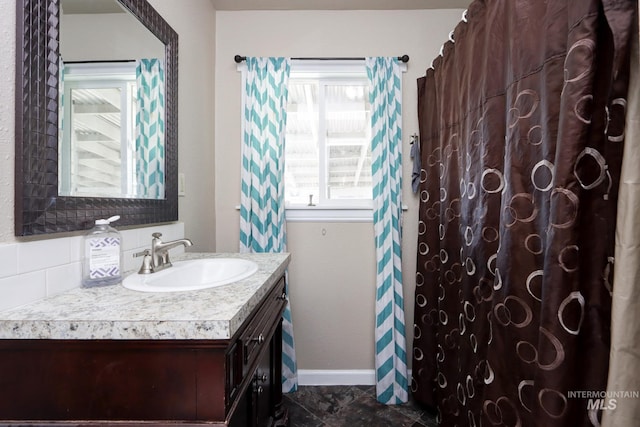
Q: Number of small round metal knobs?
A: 4